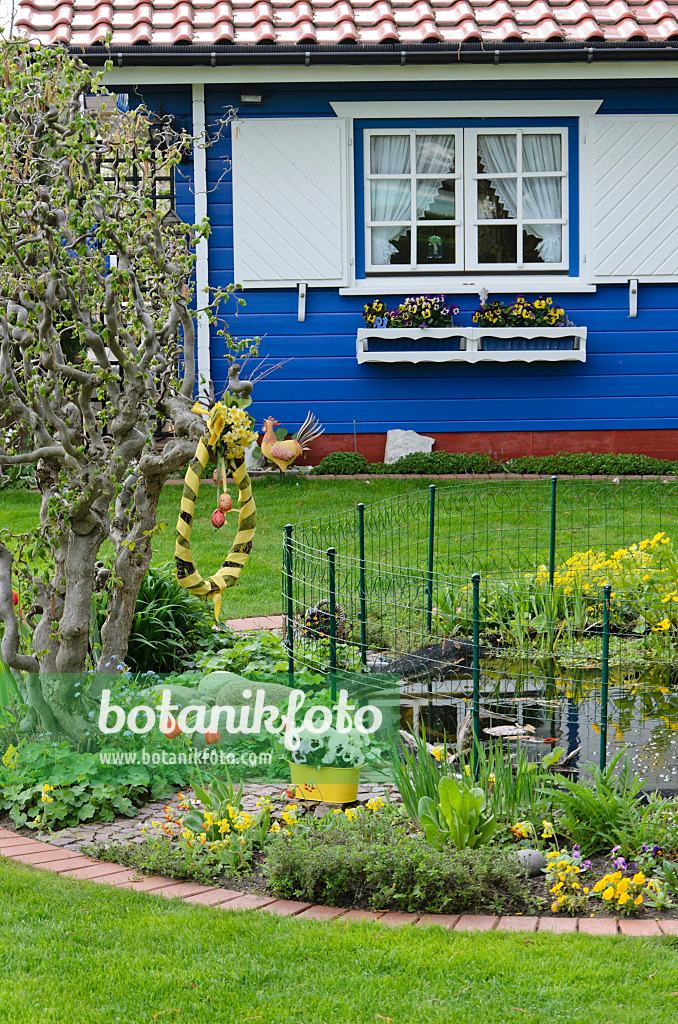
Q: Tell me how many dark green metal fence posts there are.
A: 7